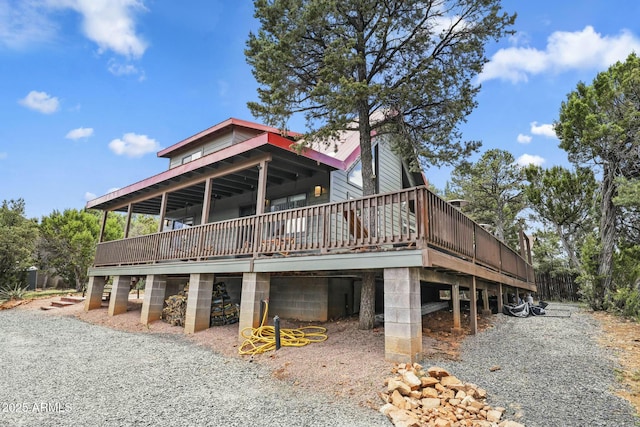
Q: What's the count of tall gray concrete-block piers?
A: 6